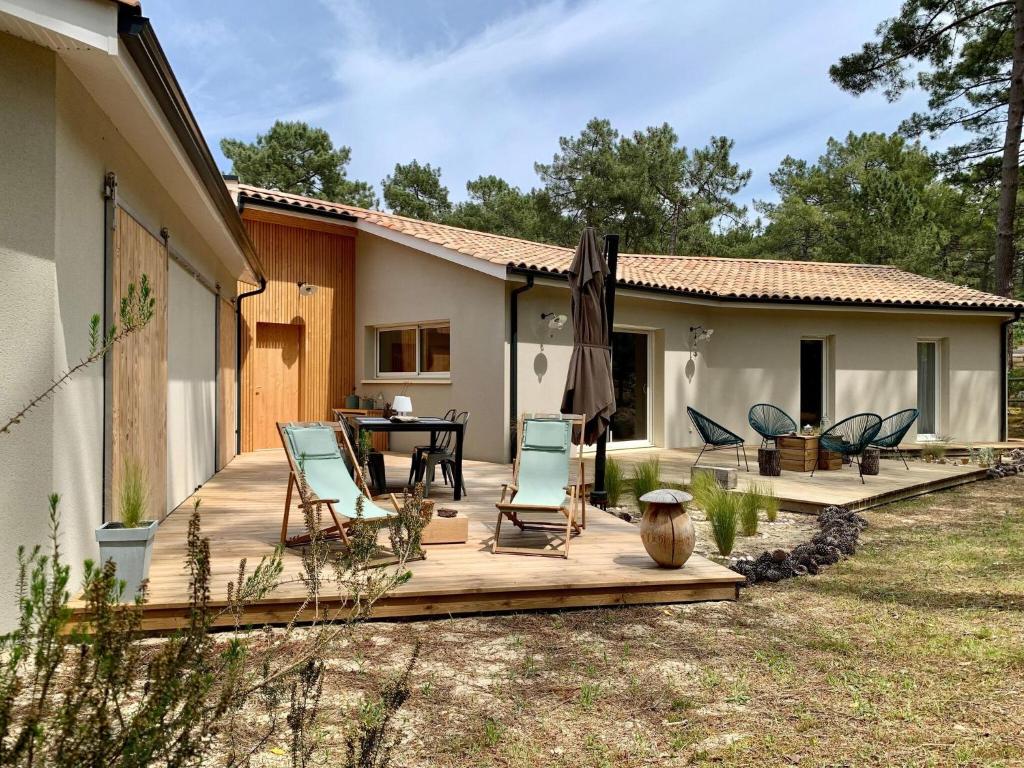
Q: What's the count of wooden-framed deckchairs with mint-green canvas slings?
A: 2